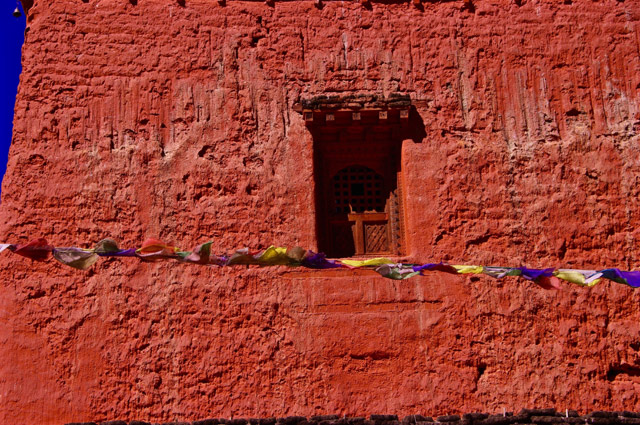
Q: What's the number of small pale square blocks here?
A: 5